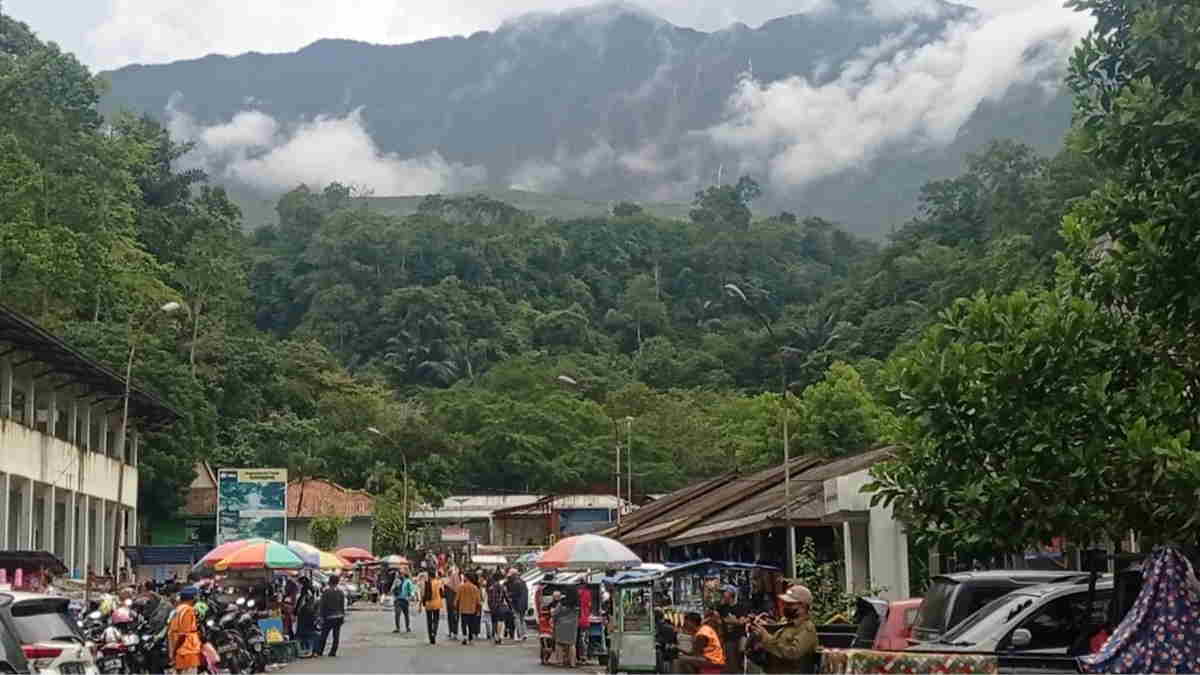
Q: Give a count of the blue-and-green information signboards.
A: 1